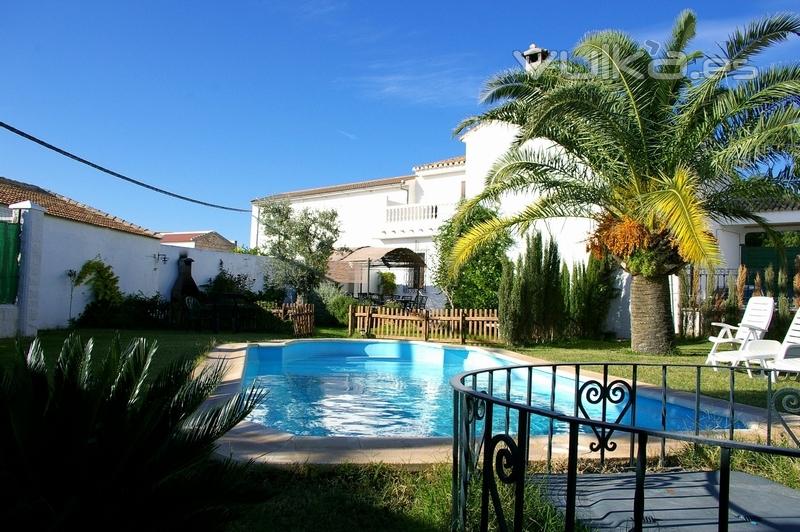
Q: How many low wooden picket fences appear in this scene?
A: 2